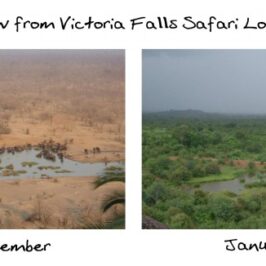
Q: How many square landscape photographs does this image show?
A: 2